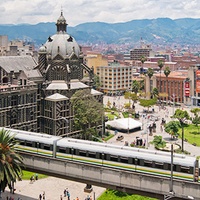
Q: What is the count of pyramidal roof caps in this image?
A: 2